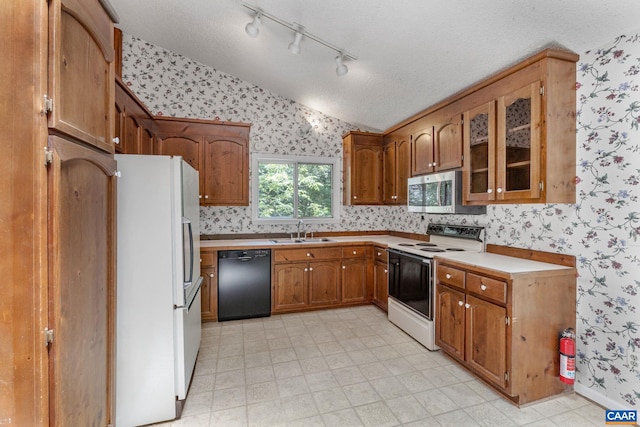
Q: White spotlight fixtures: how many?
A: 3